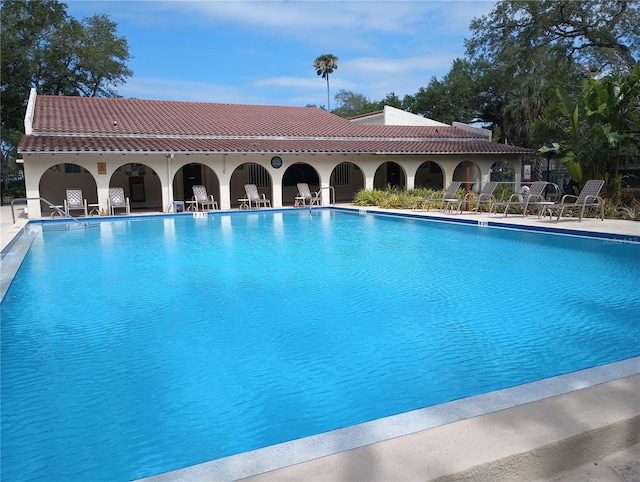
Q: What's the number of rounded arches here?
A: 10